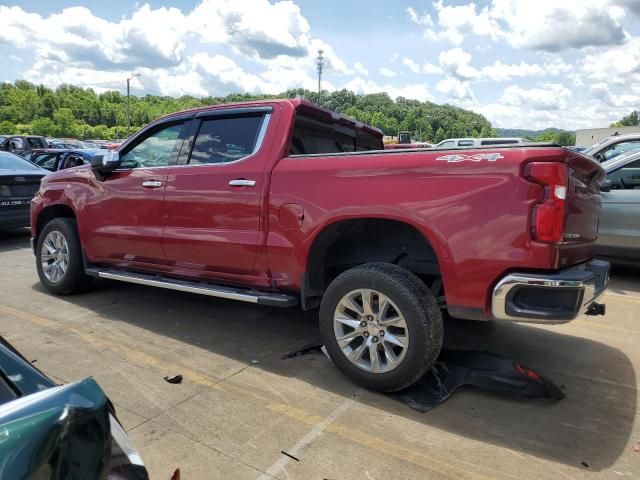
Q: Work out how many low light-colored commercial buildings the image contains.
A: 1